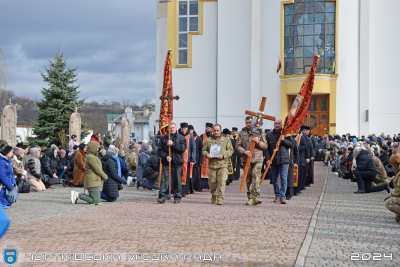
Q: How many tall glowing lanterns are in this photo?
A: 0